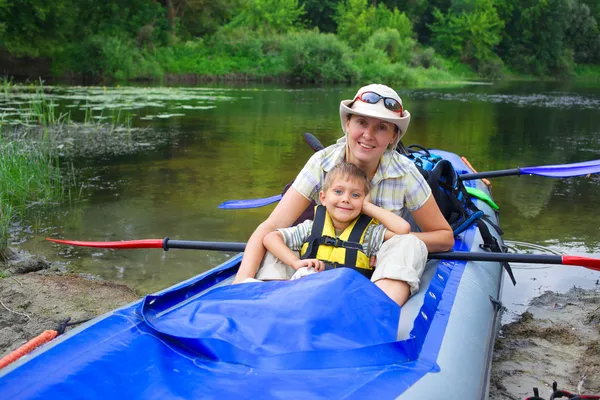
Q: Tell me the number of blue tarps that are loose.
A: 1